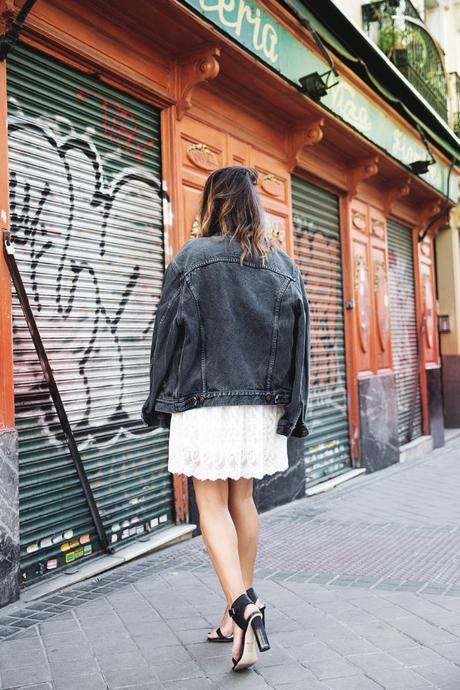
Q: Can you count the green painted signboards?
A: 1